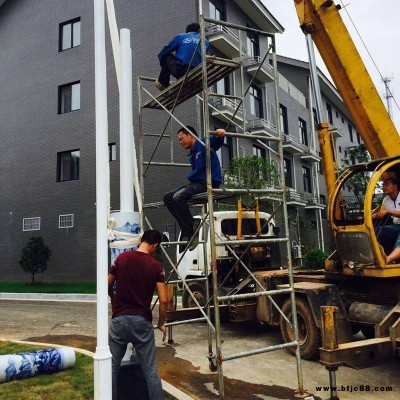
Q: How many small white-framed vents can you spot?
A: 2